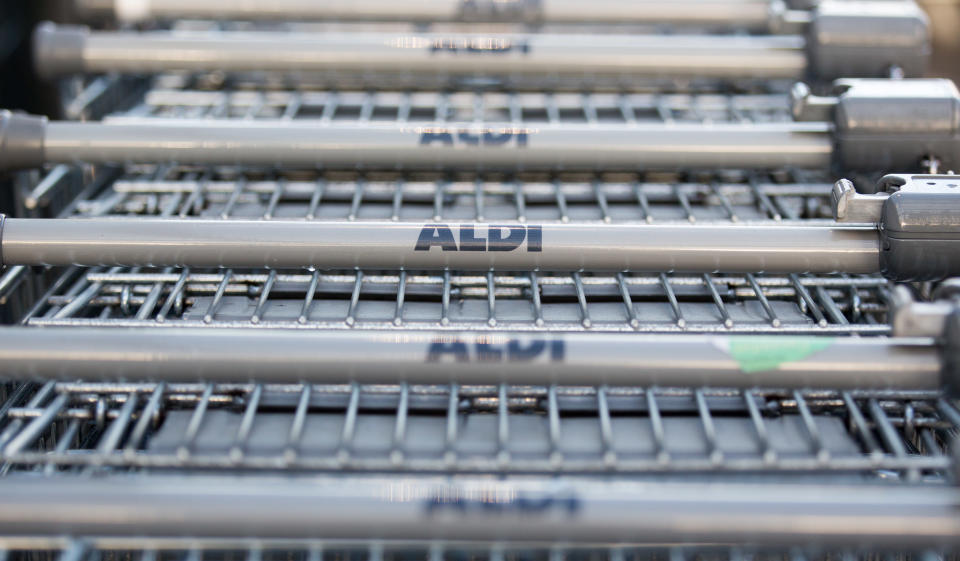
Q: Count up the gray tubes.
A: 6